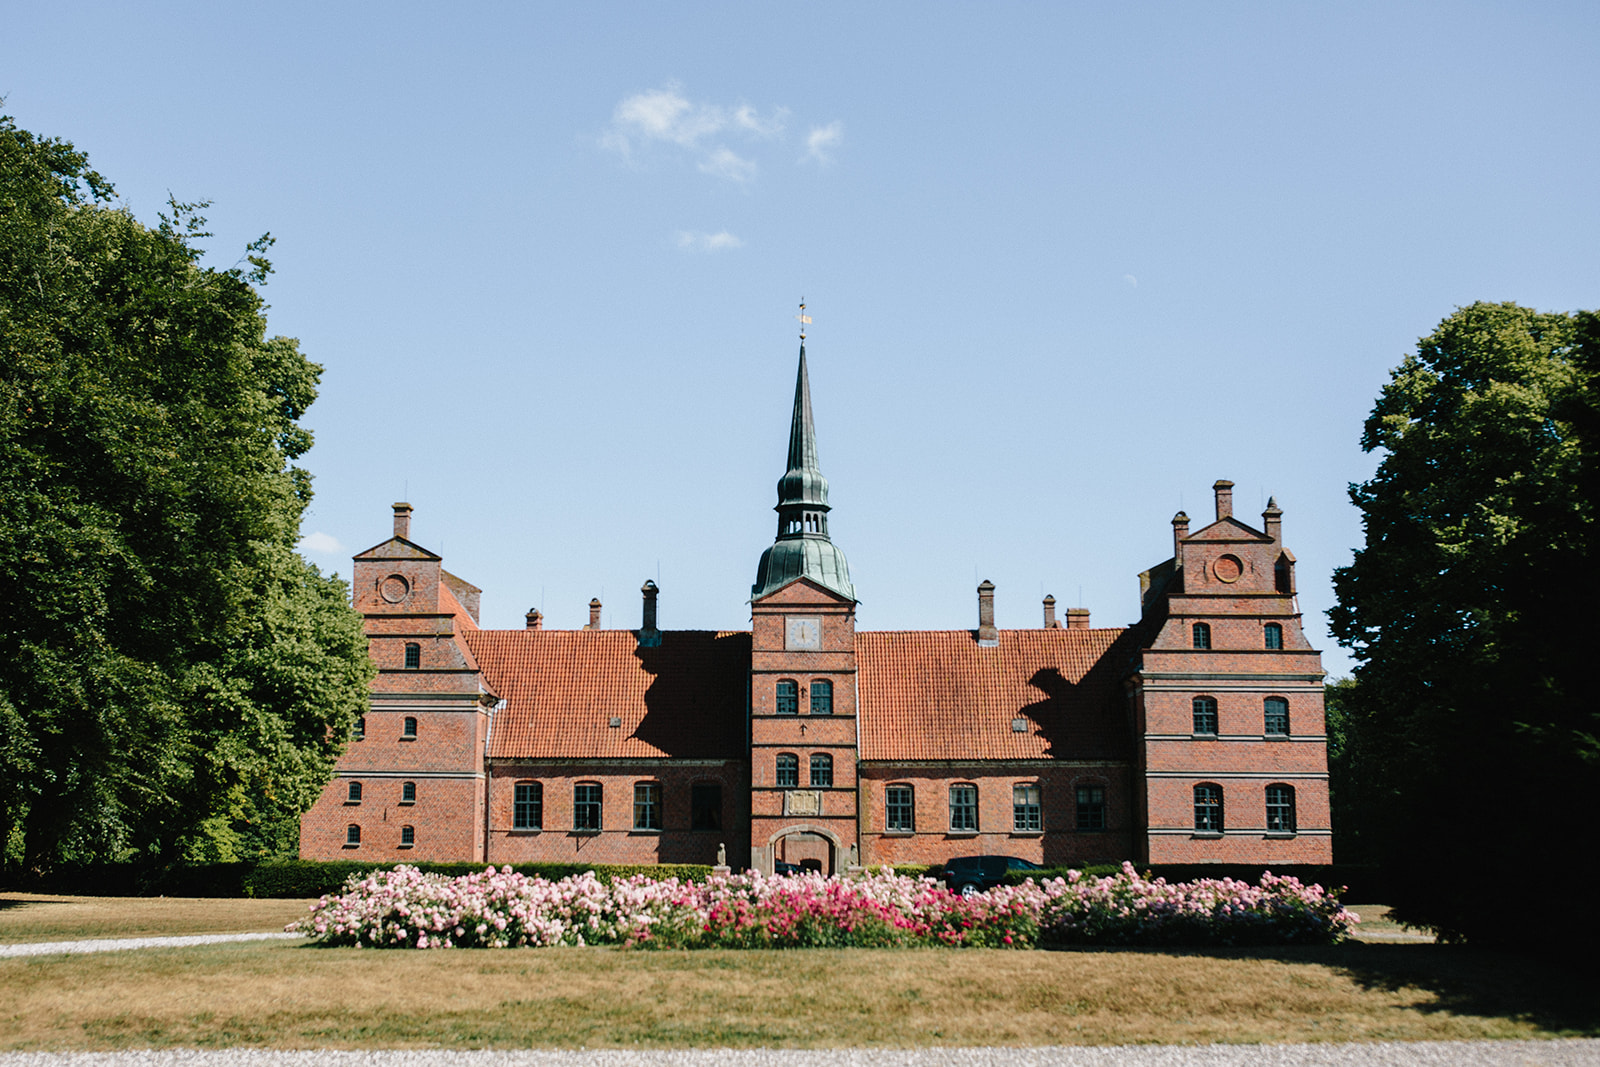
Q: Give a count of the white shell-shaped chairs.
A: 0